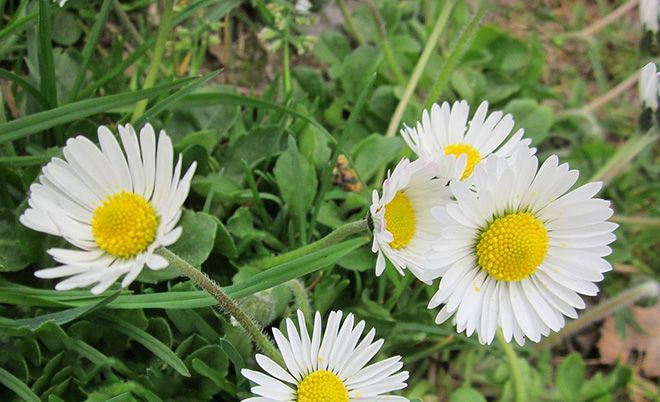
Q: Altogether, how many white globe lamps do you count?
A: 0